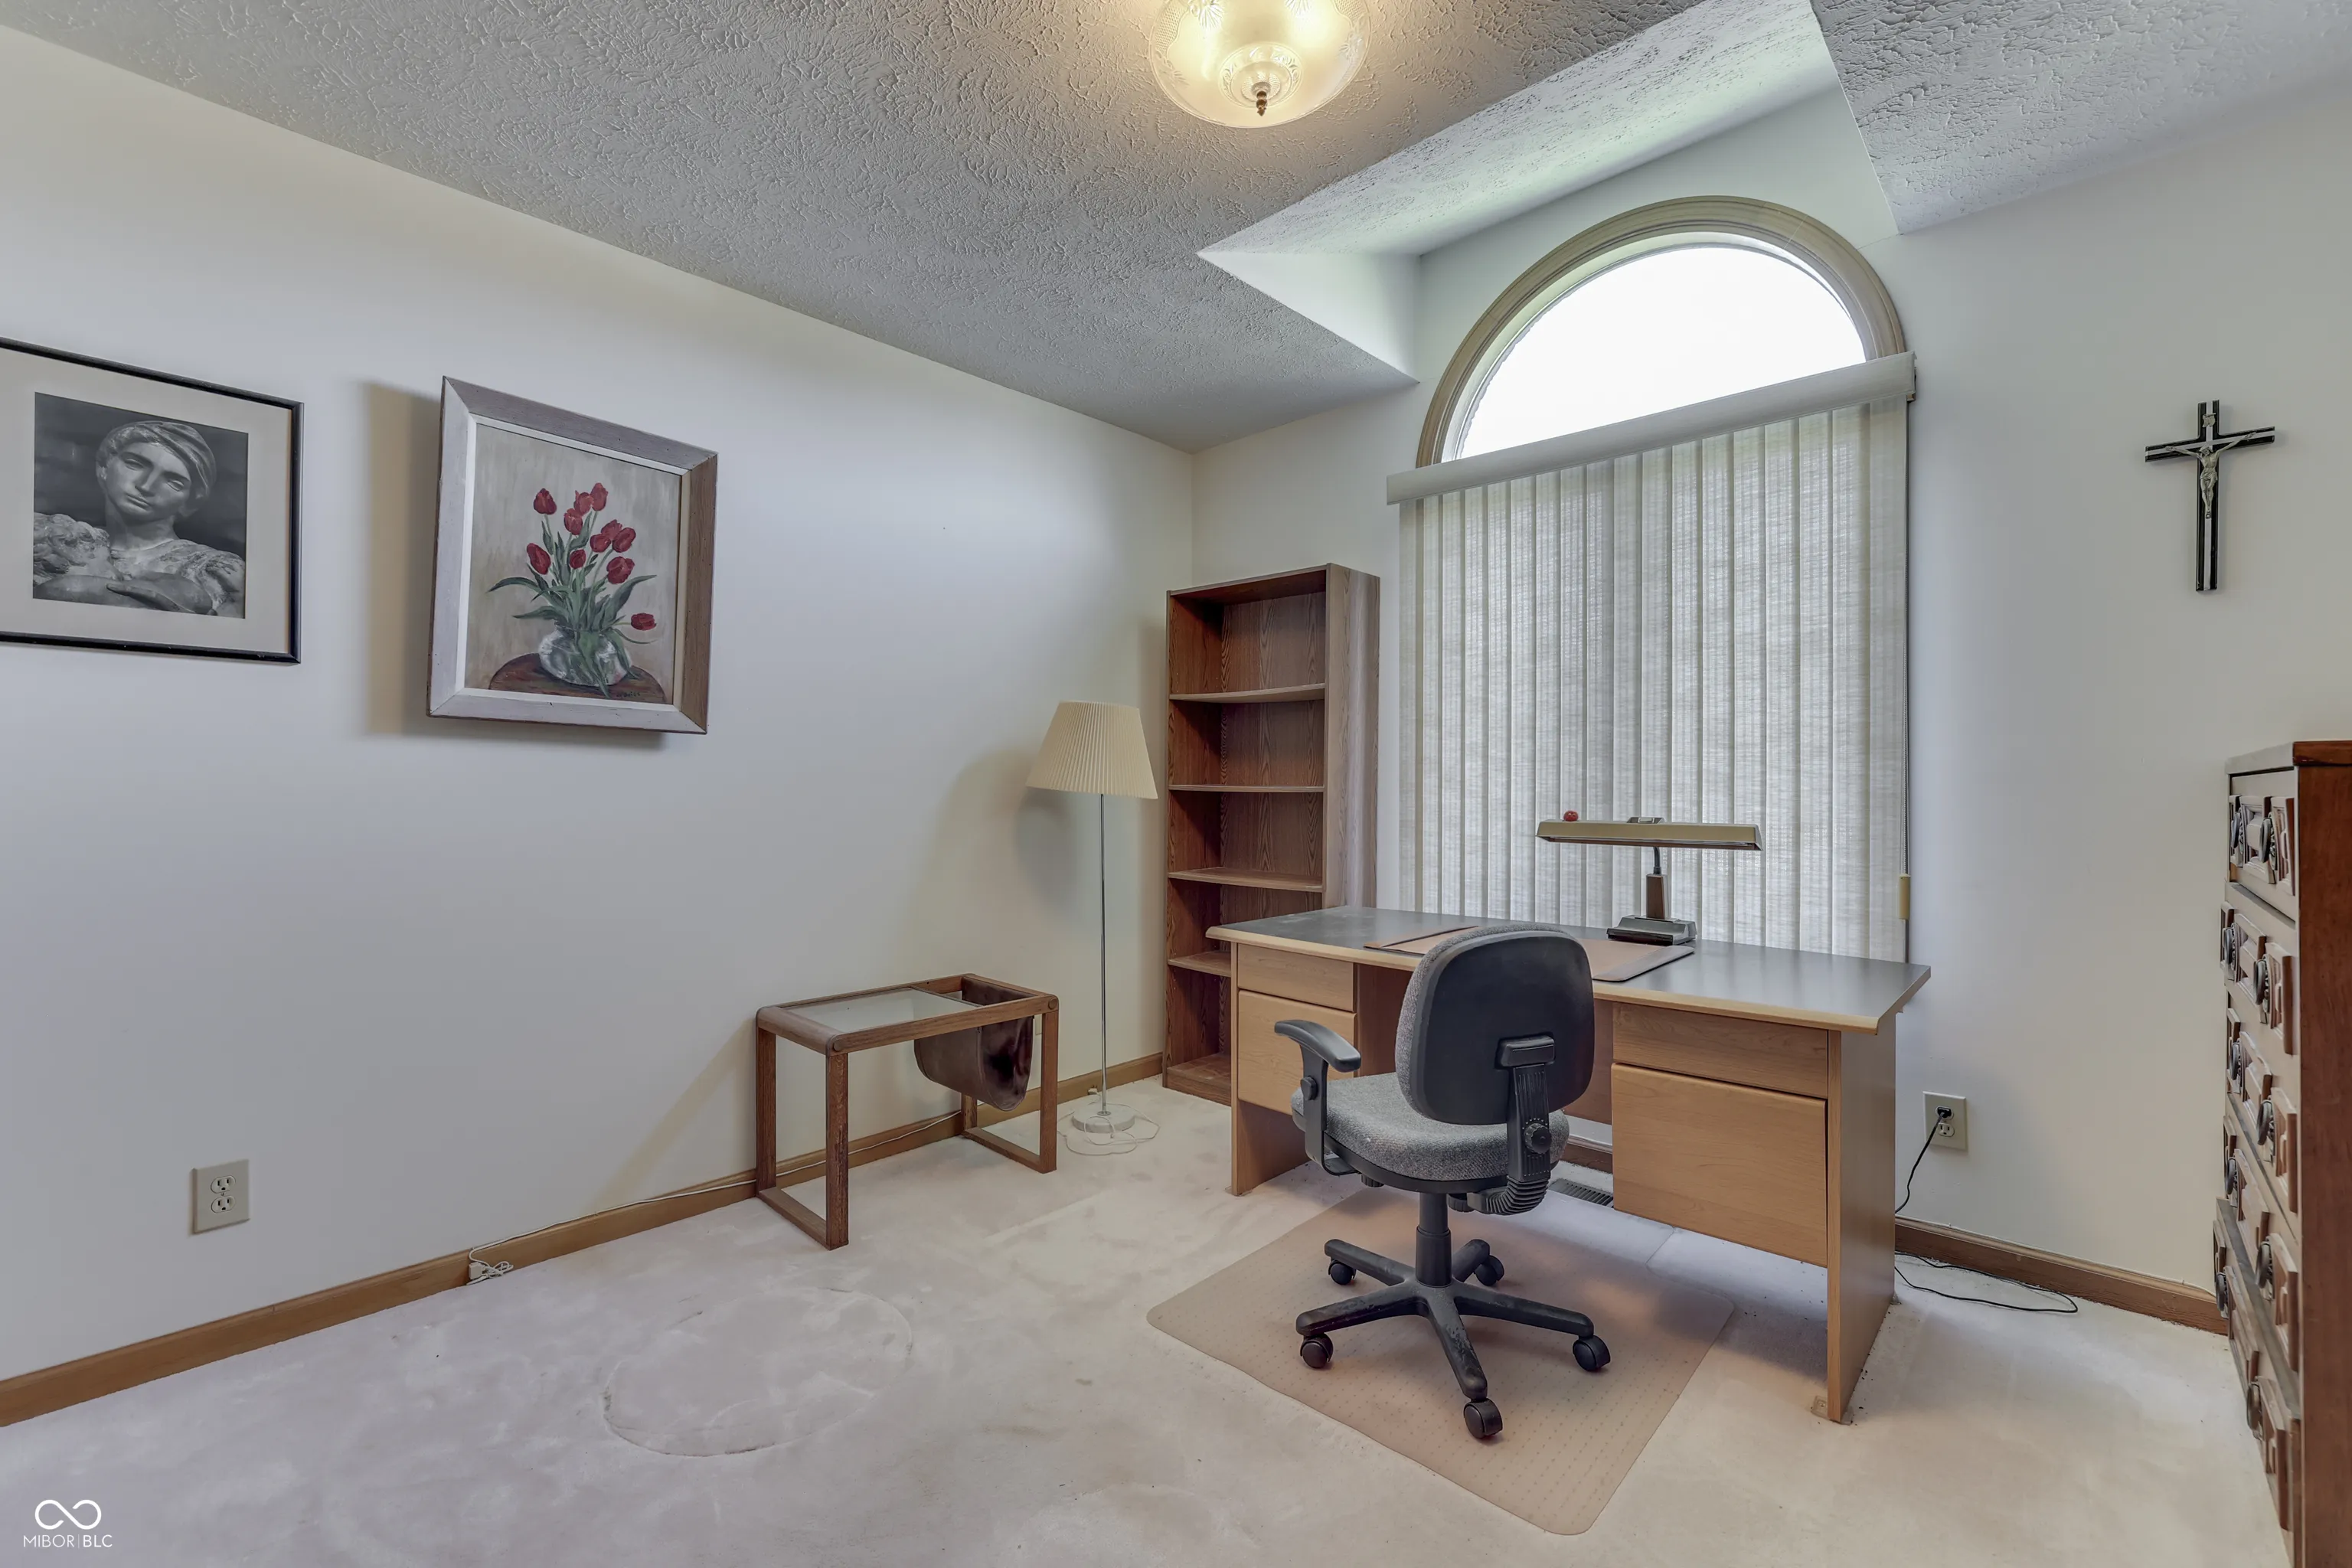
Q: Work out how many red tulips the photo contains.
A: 11